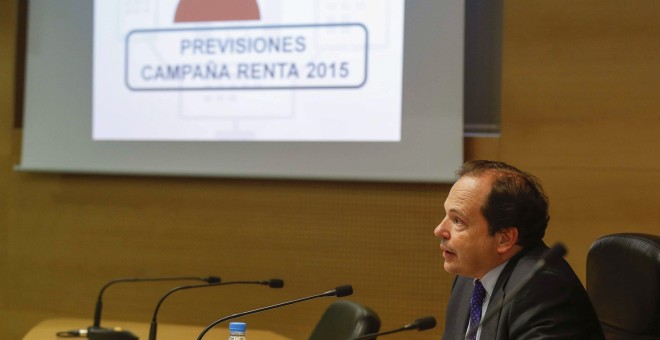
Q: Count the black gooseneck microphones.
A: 5